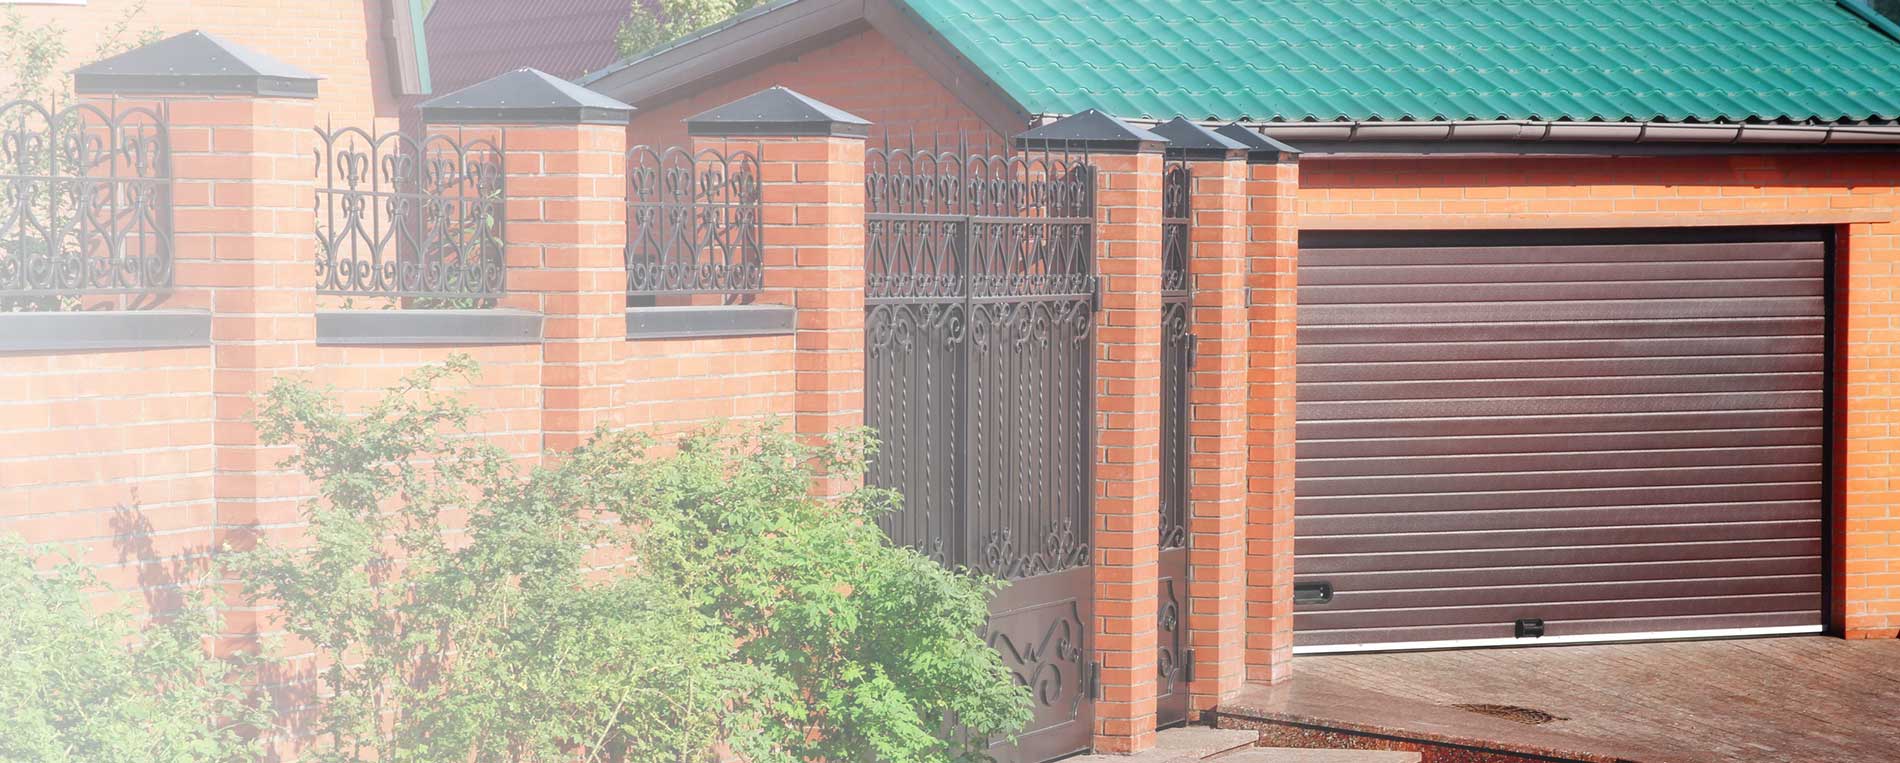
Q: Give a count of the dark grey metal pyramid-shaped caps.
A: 6